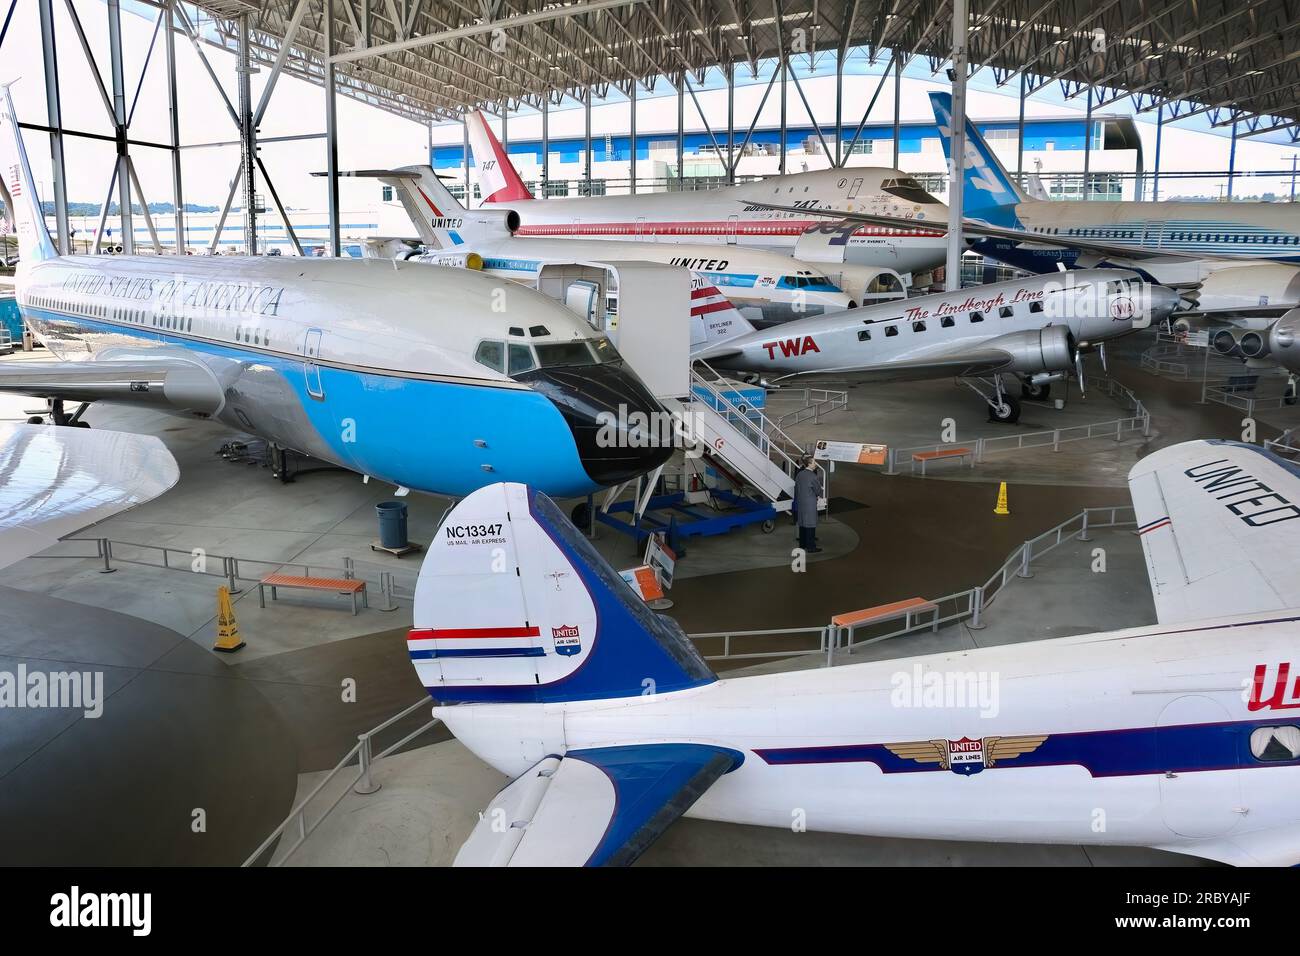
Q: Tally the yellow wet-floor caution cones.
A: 2